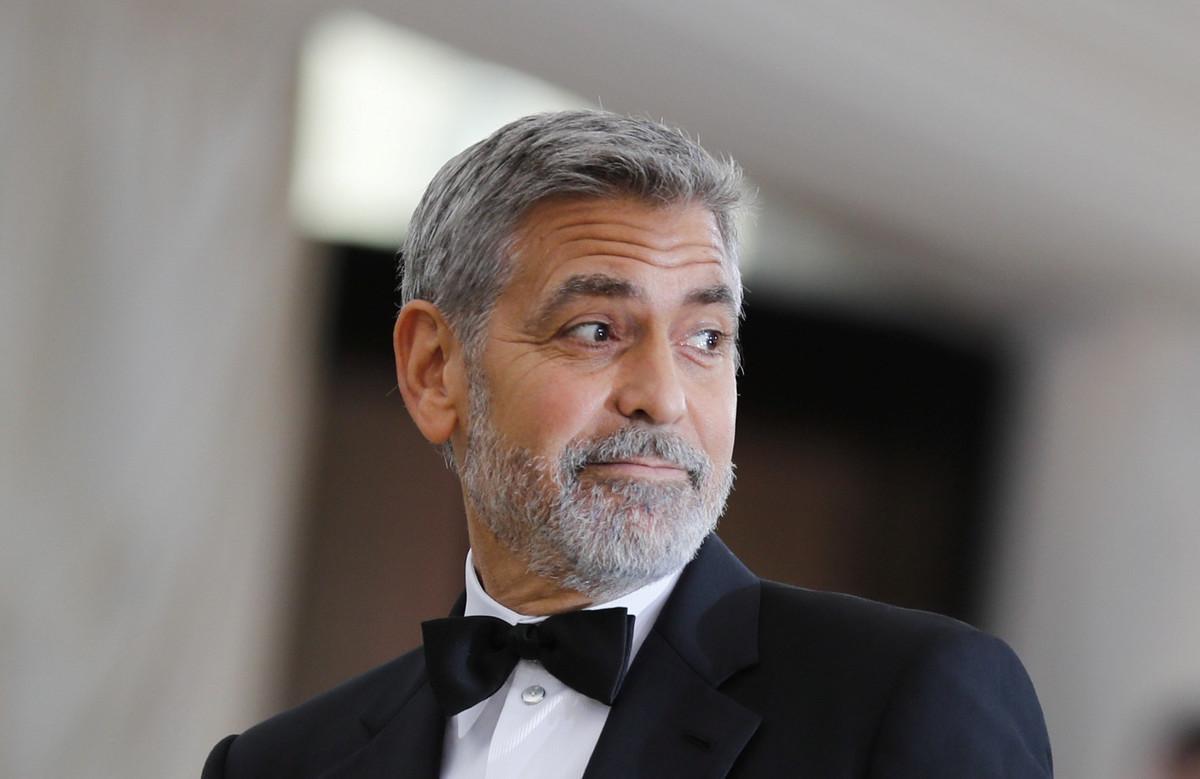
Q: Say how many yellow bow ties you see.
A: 0